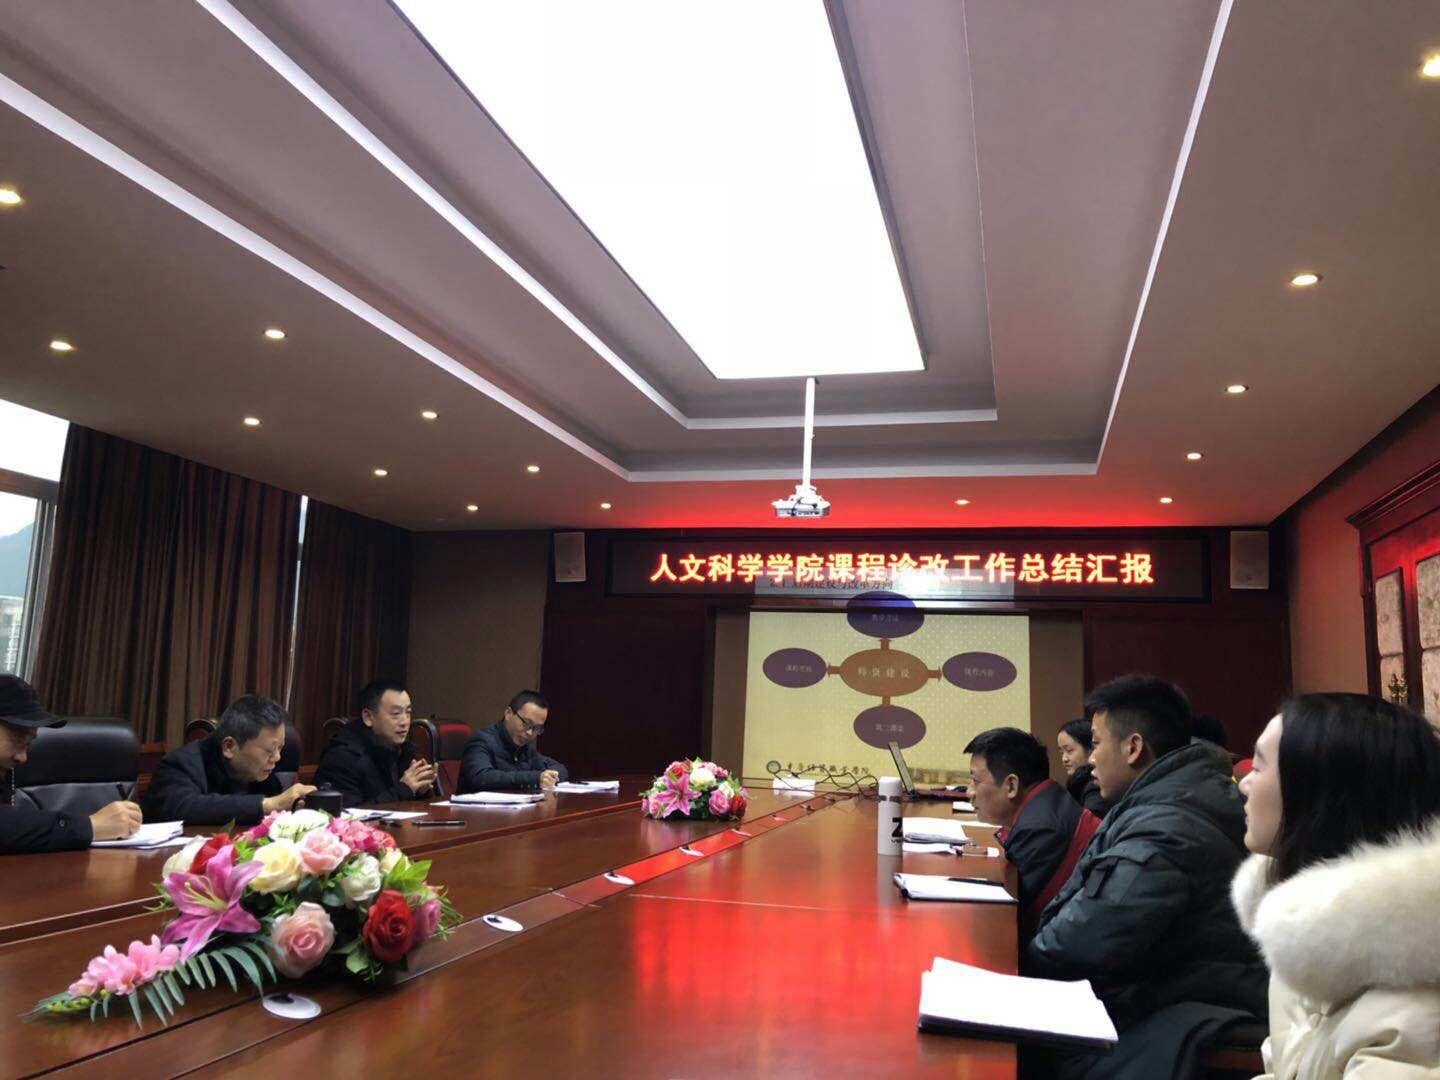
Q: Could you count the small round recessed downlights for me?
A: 15